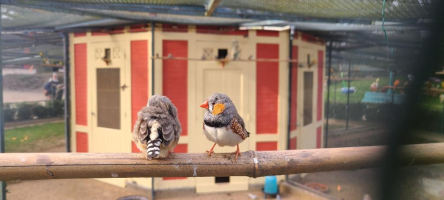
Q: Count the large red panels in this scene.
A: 6